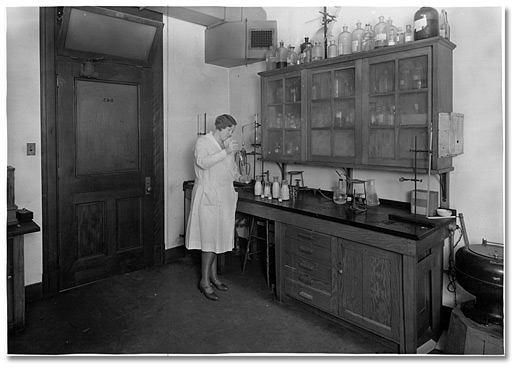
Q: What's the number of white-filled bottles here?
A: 4